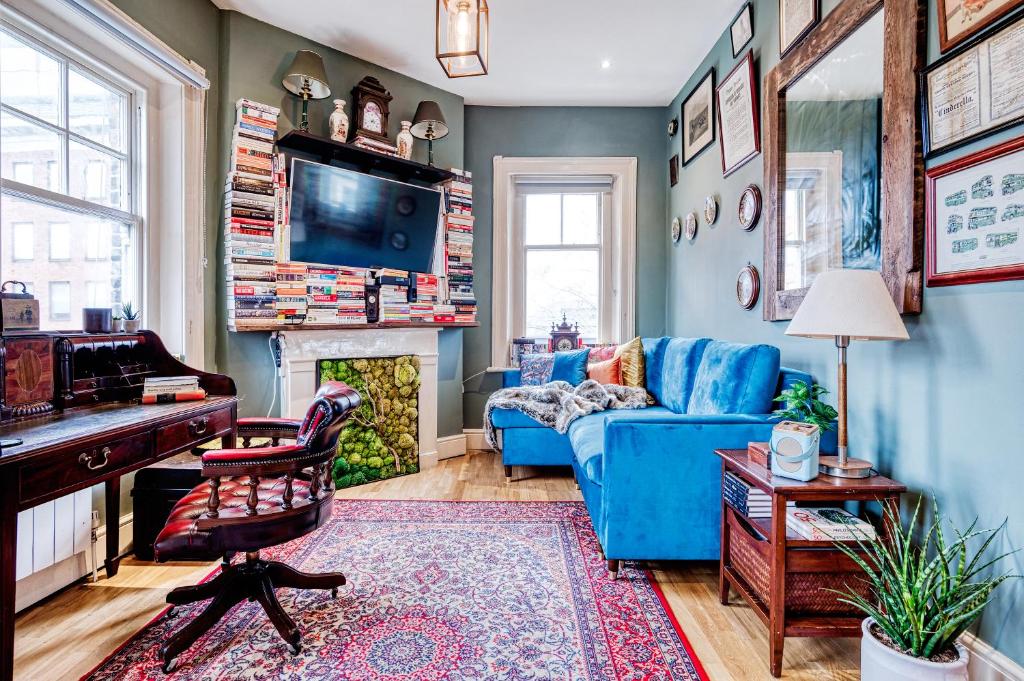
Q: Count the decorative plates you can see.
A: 5